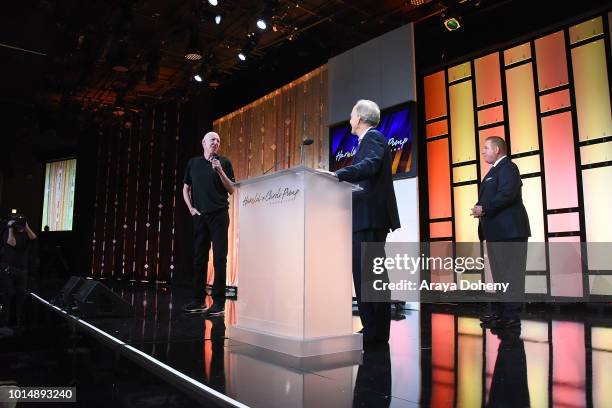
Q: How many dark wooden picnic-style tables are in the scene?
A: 0